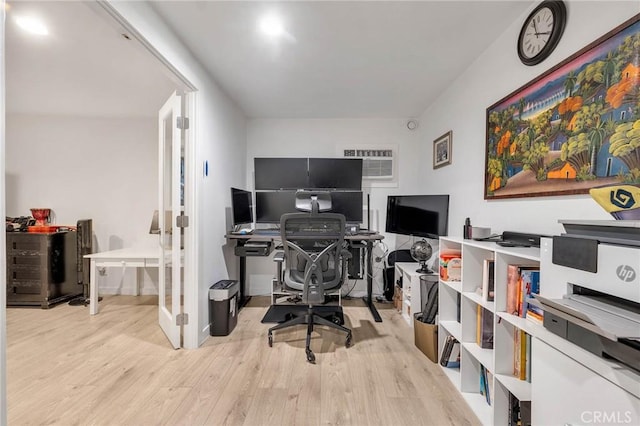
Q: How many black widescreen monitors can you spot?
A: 6